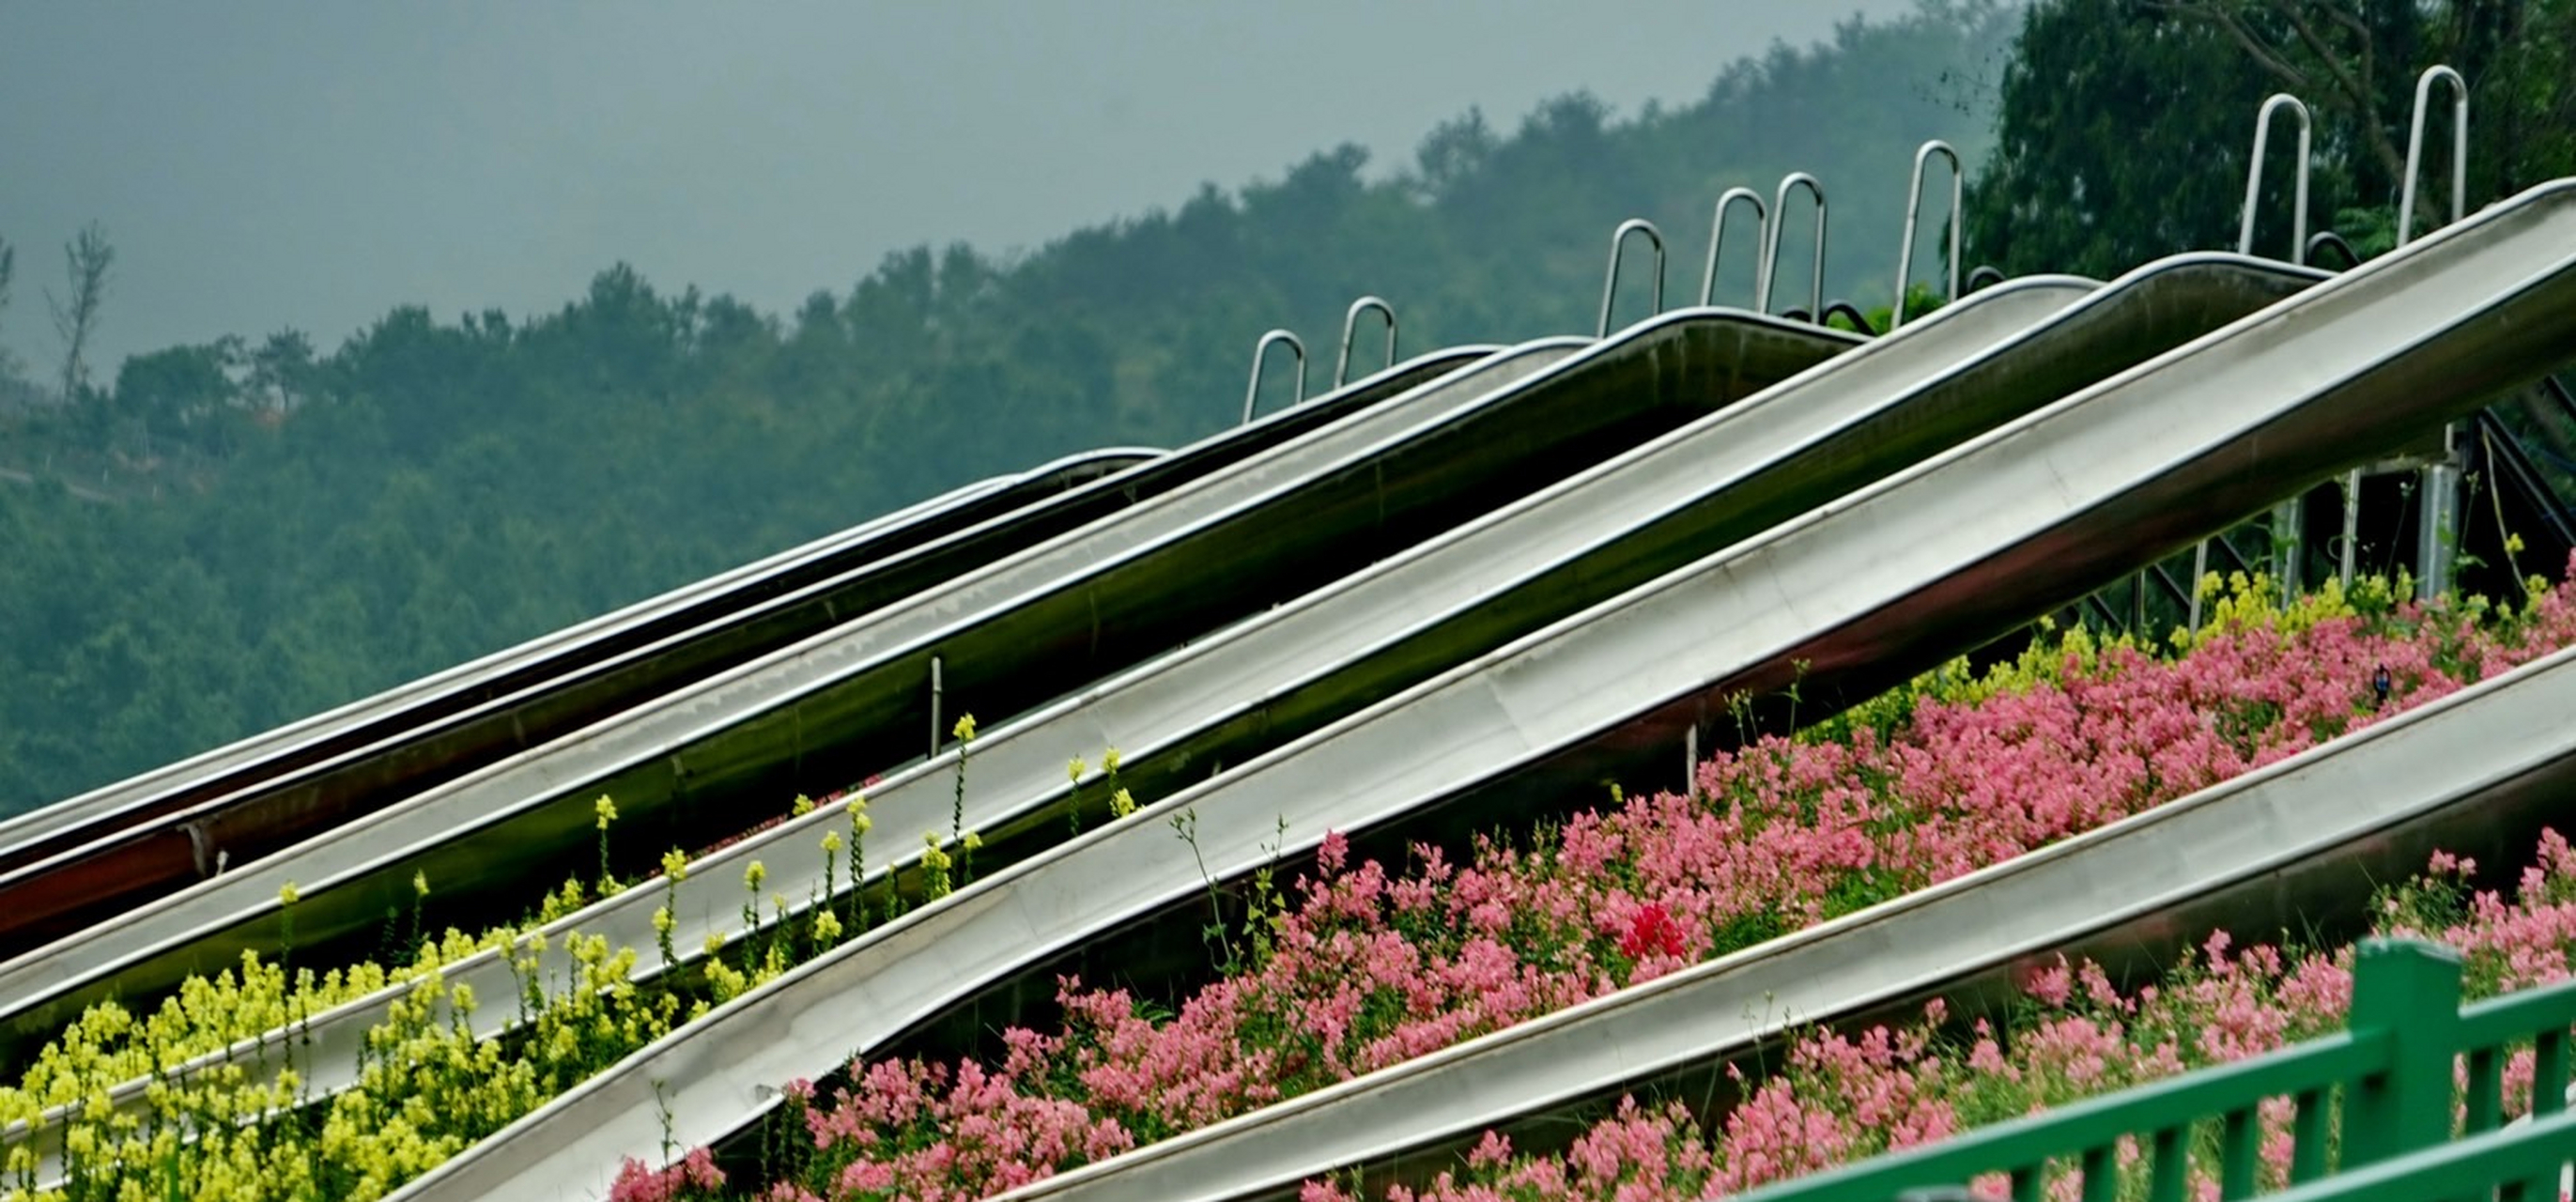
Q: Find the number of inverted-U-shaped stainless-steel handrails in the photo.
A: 8